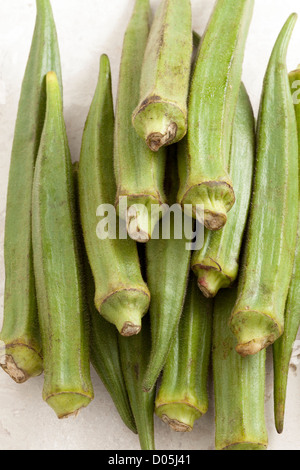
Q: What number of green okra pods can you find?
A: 14